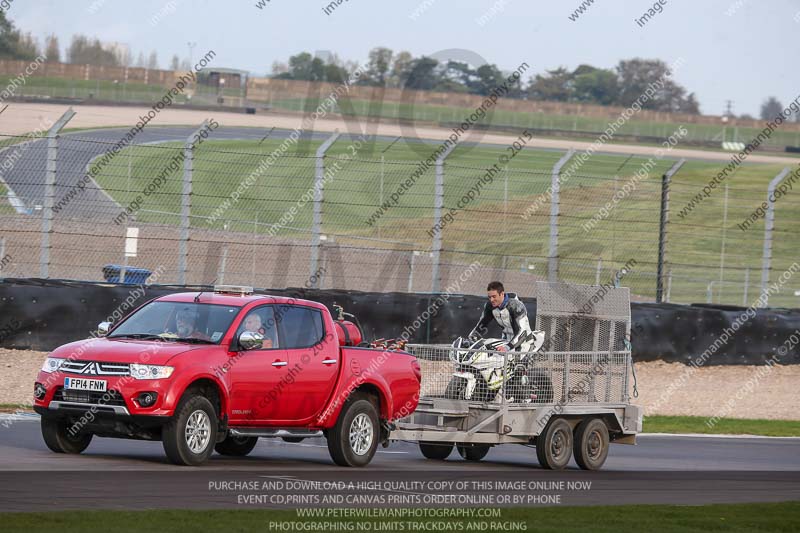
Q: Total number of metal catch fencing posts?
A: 7